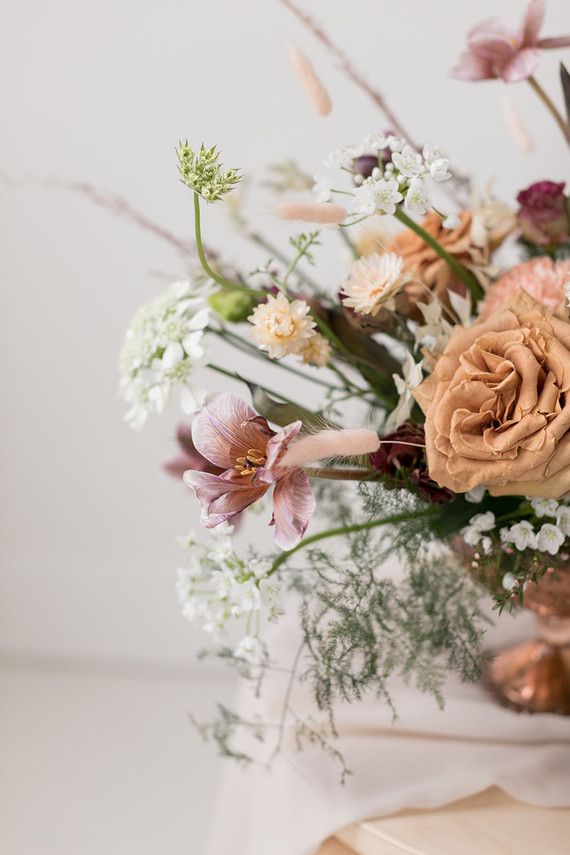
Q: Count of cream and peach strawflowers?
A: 3